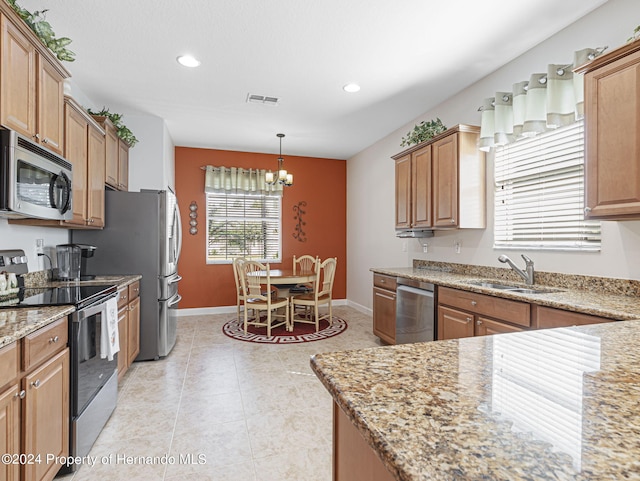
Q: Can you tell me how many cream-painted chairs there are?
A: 4